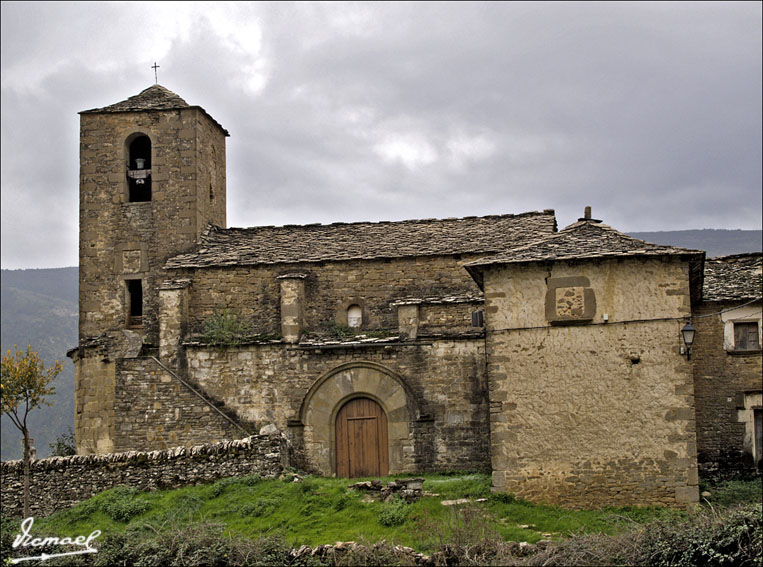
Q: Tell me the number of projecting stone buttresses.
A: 3